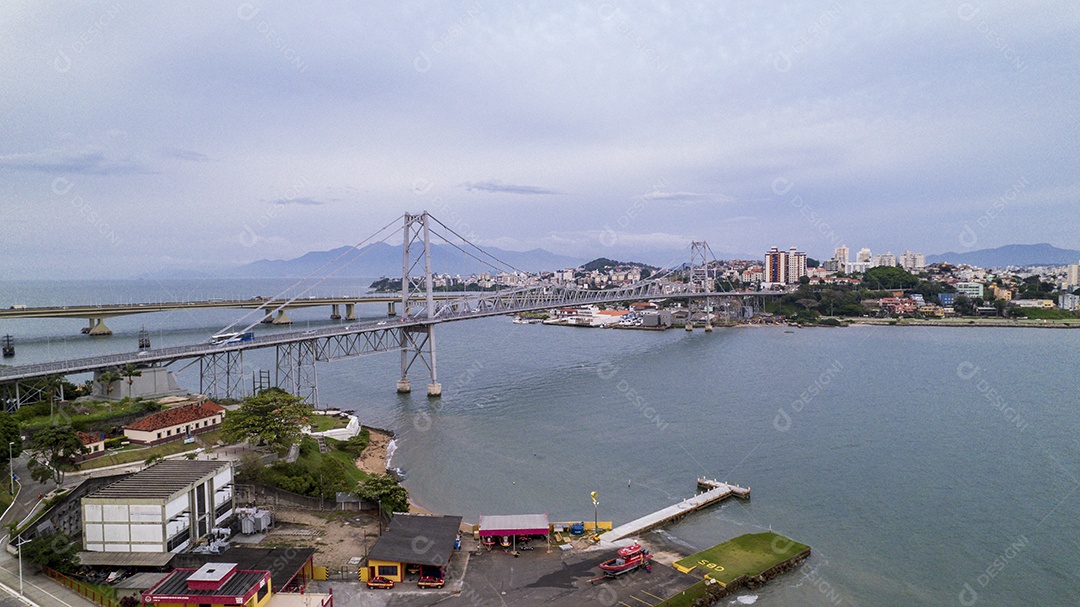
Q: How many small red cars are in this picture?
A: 2